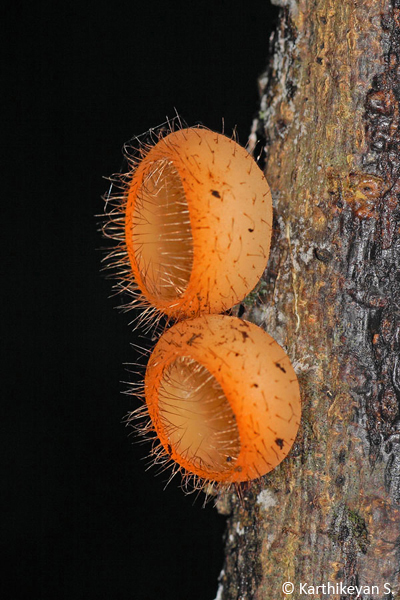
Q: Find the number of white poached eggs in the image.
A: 0